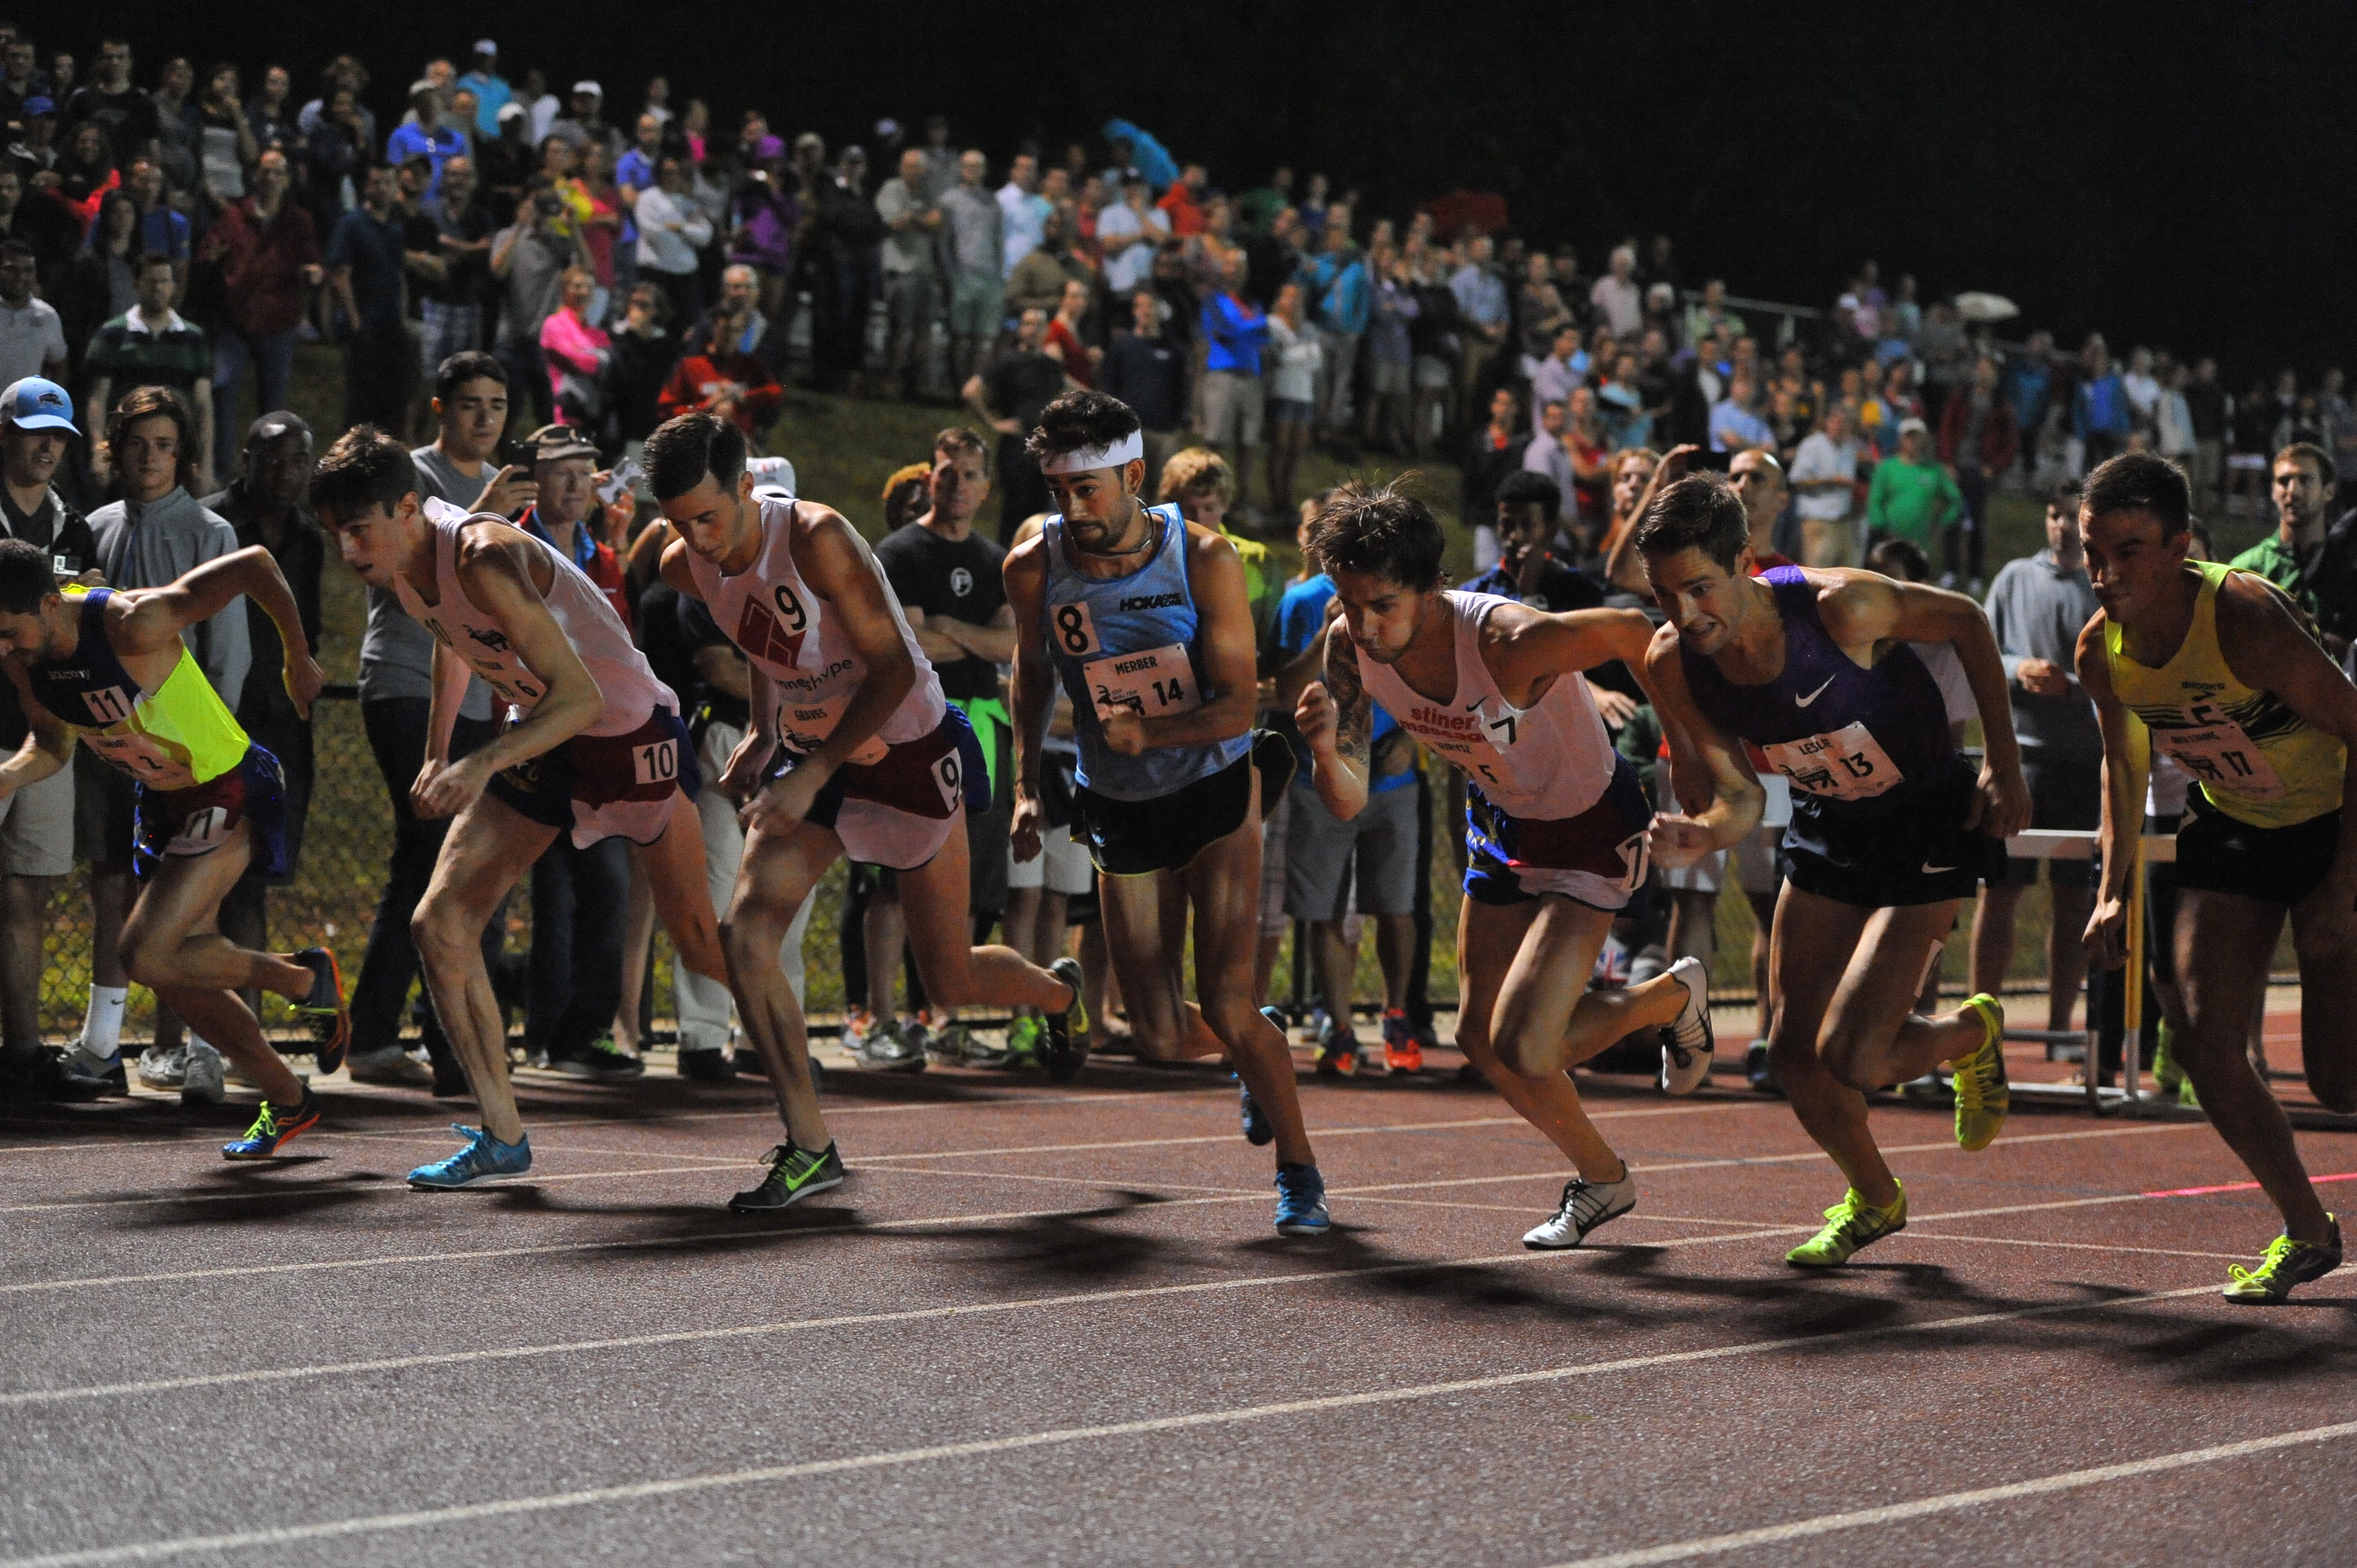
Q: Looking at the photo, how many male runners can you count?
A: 7